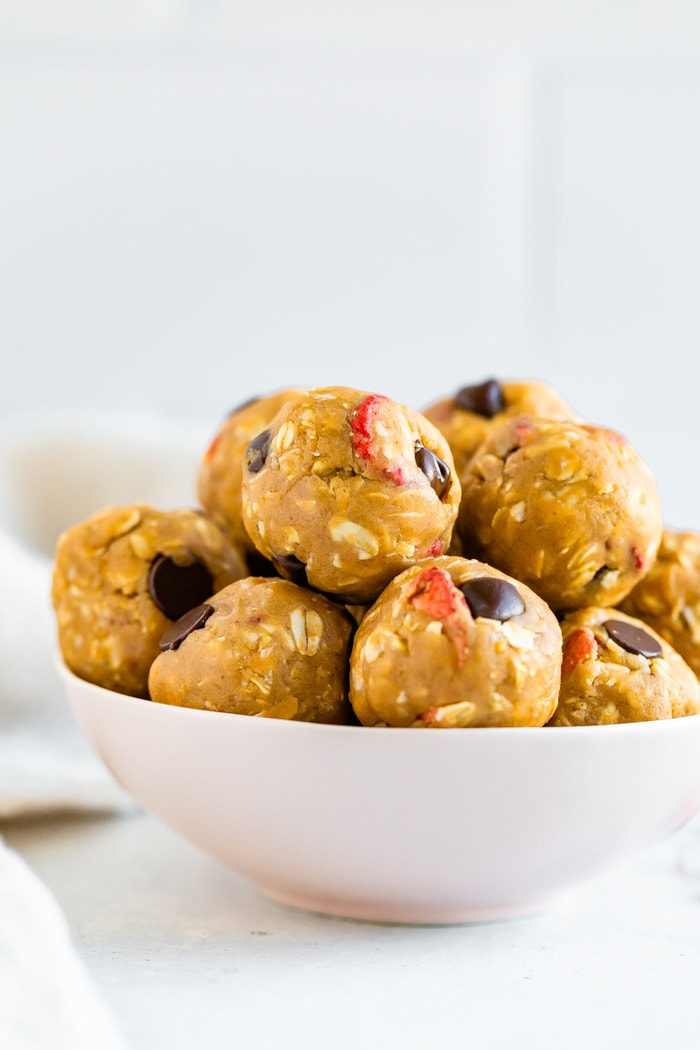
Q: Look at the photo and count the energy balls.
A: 9